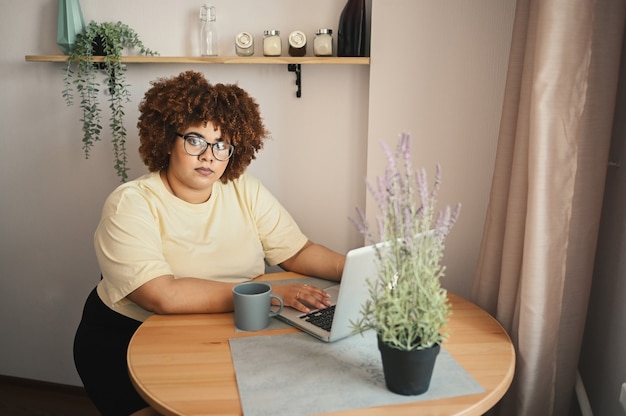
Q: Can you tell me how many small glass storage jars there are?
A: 4